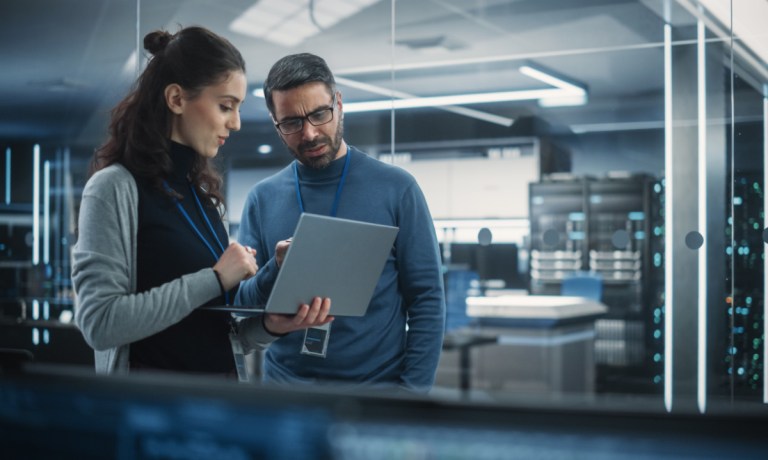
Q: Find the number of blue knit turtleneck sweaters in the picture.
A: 1